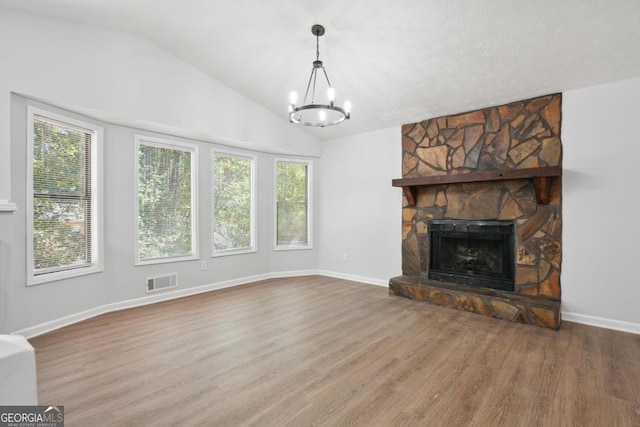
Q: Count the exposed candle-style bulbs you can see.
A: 5